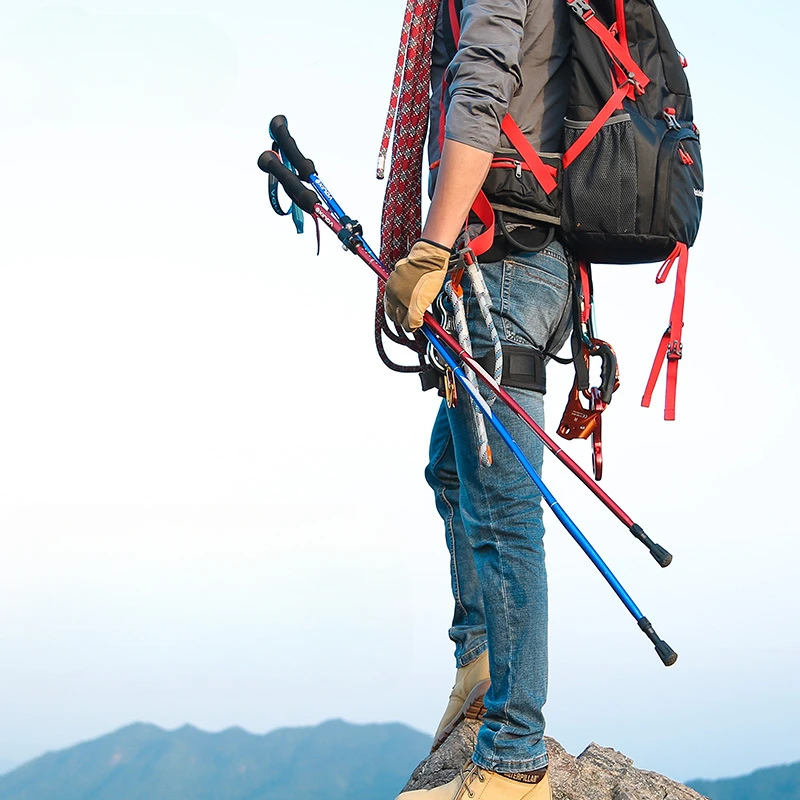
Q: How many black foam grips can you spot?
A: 2